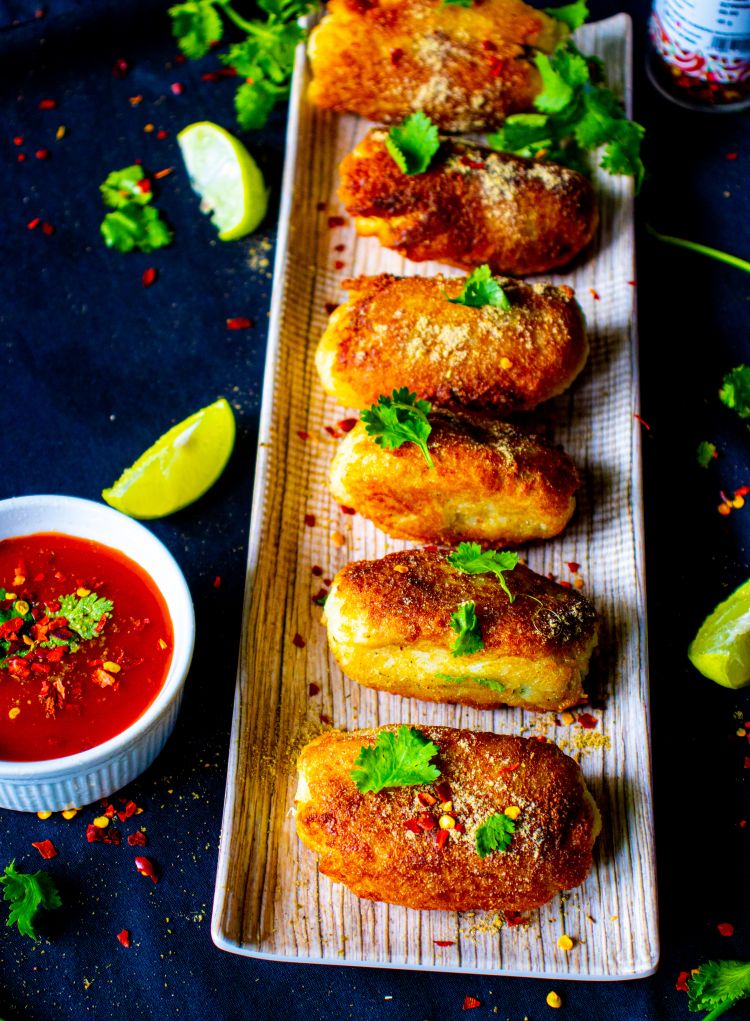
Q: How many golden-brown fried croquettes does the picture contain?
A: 6